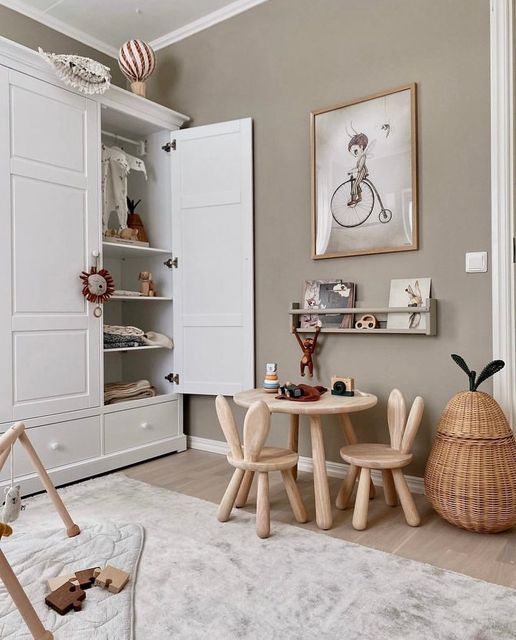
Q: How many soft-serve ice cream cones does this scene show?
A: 0